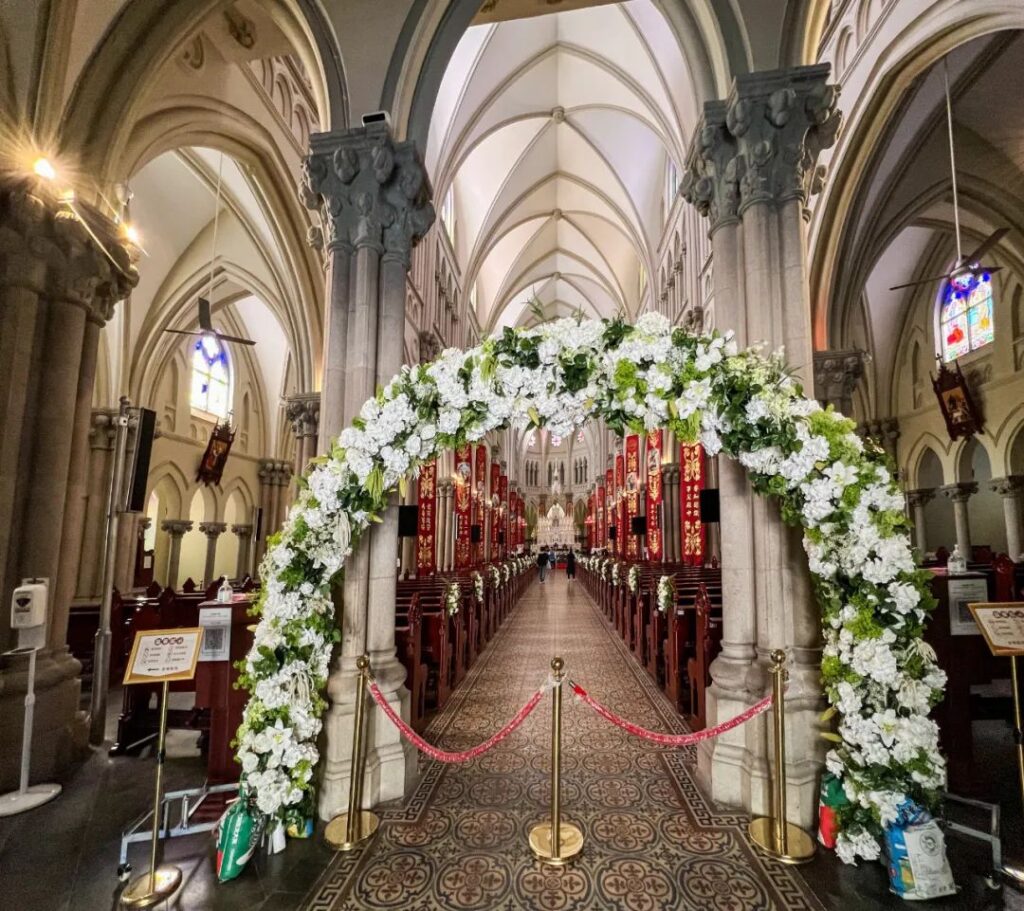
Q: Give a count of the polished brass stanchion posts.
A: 3